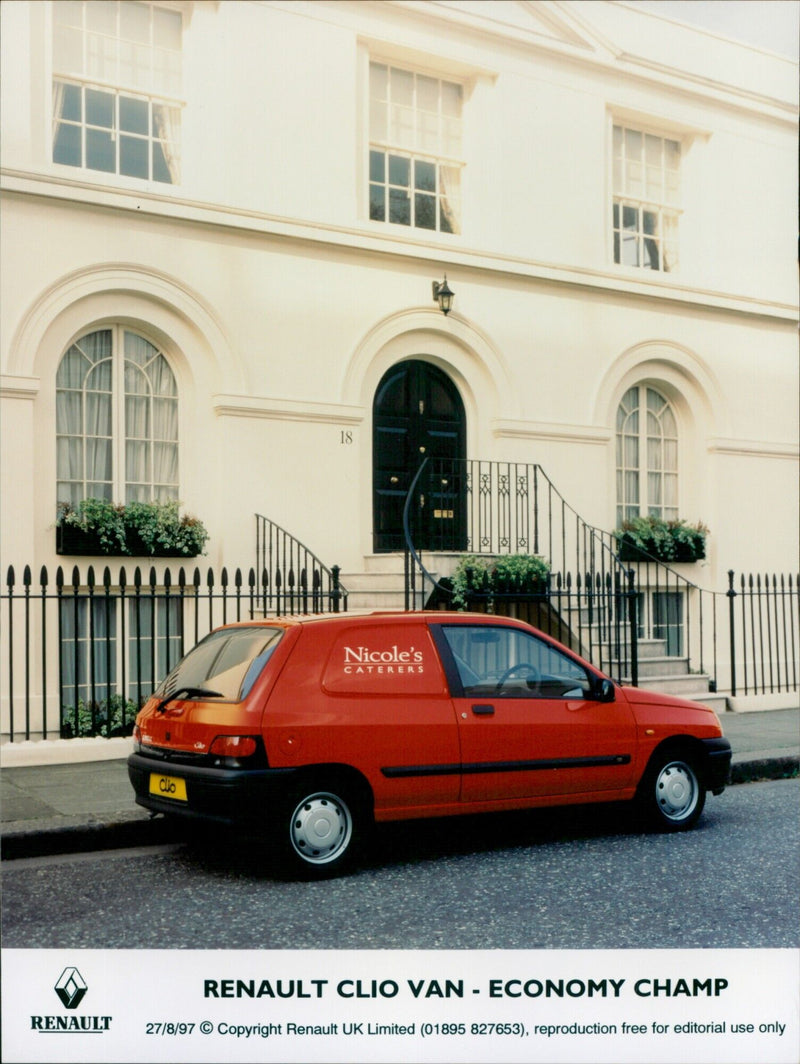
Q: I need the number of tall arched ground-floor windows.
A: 2